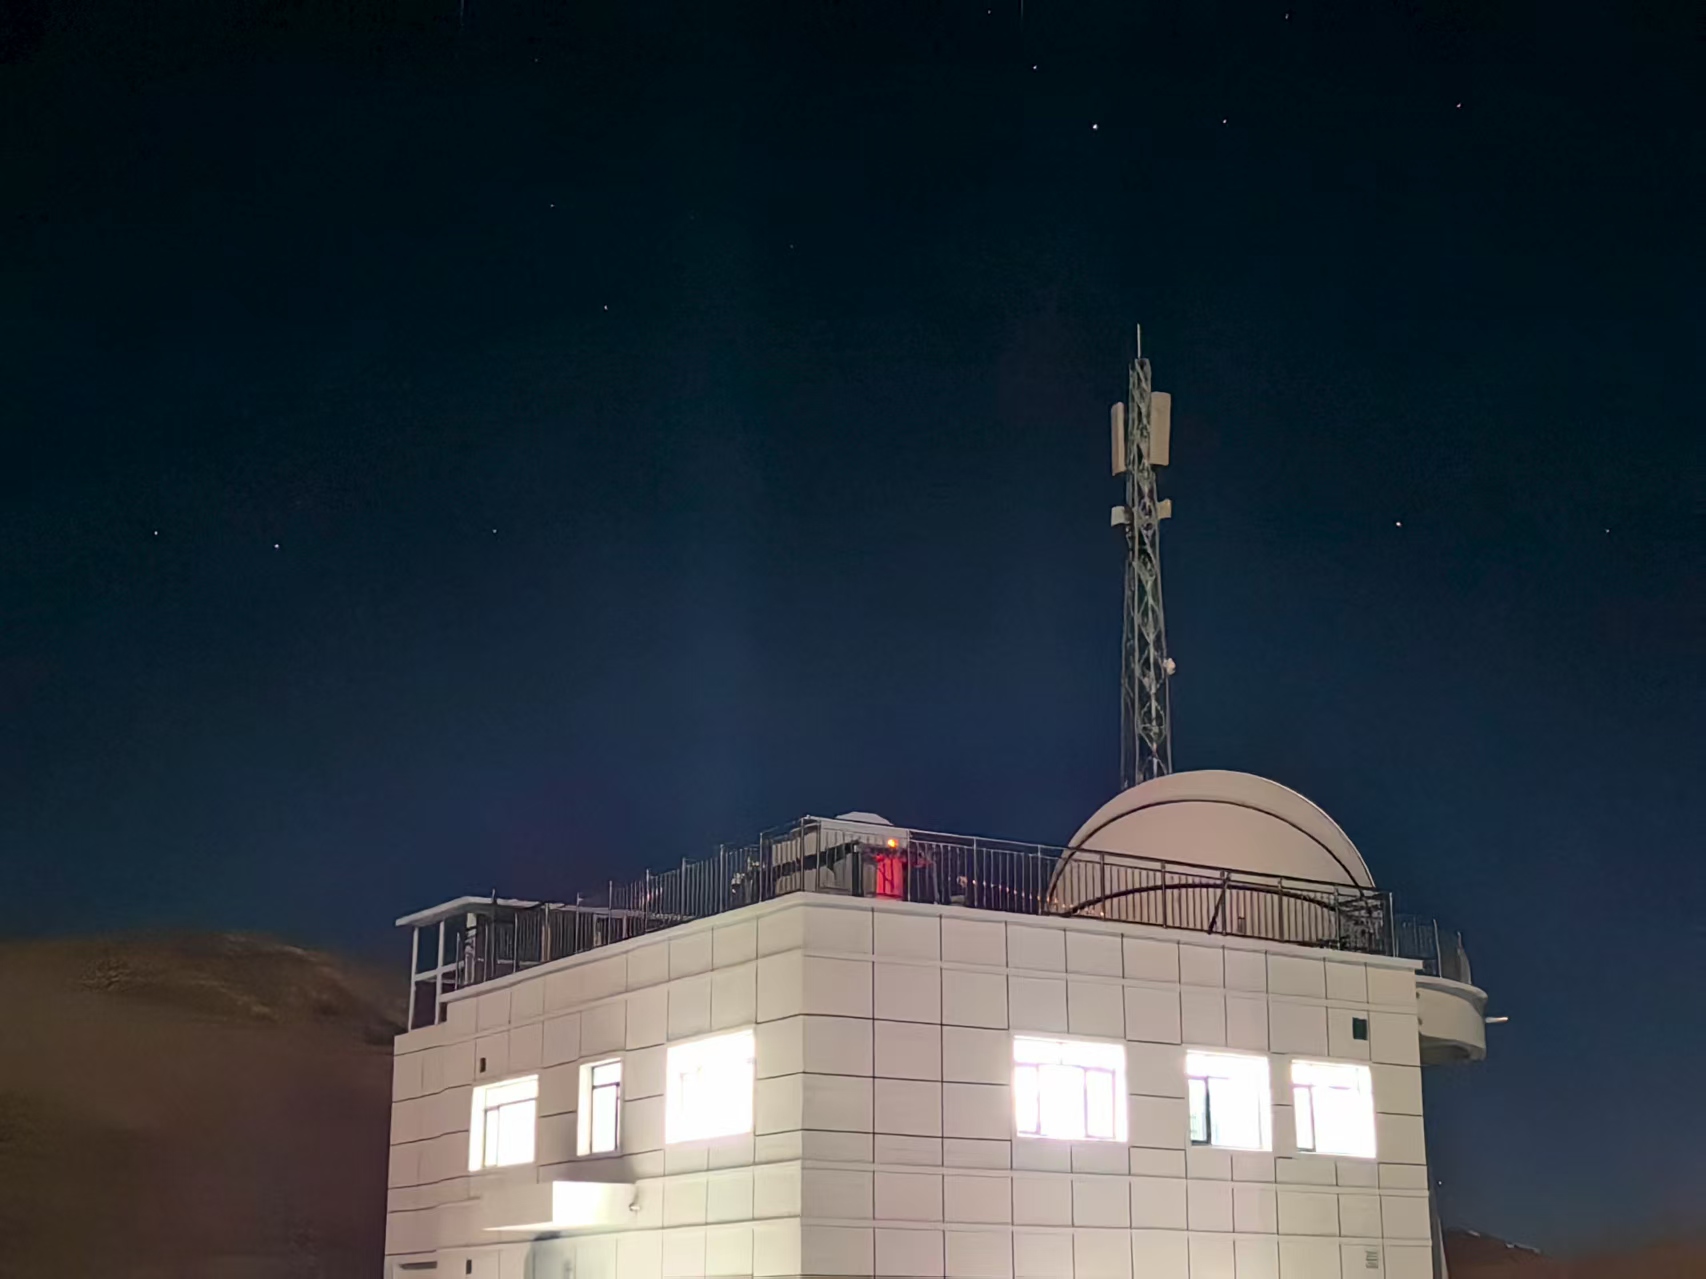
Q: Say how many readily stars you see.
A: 13